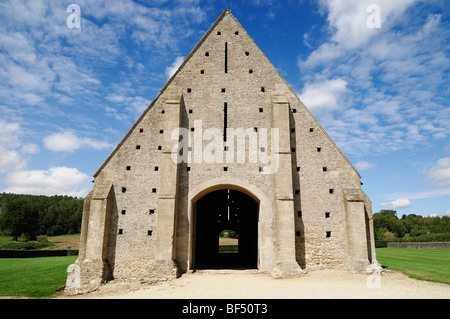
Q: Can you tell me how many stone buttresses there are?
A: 4